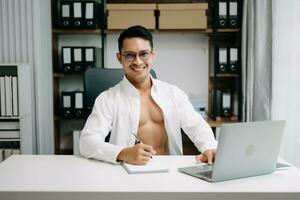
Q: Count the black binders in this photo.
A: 13